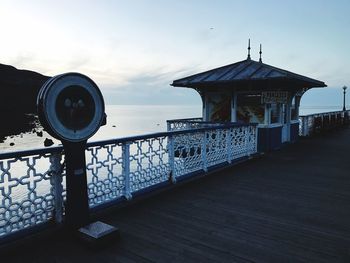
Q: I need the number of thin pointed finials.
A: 2